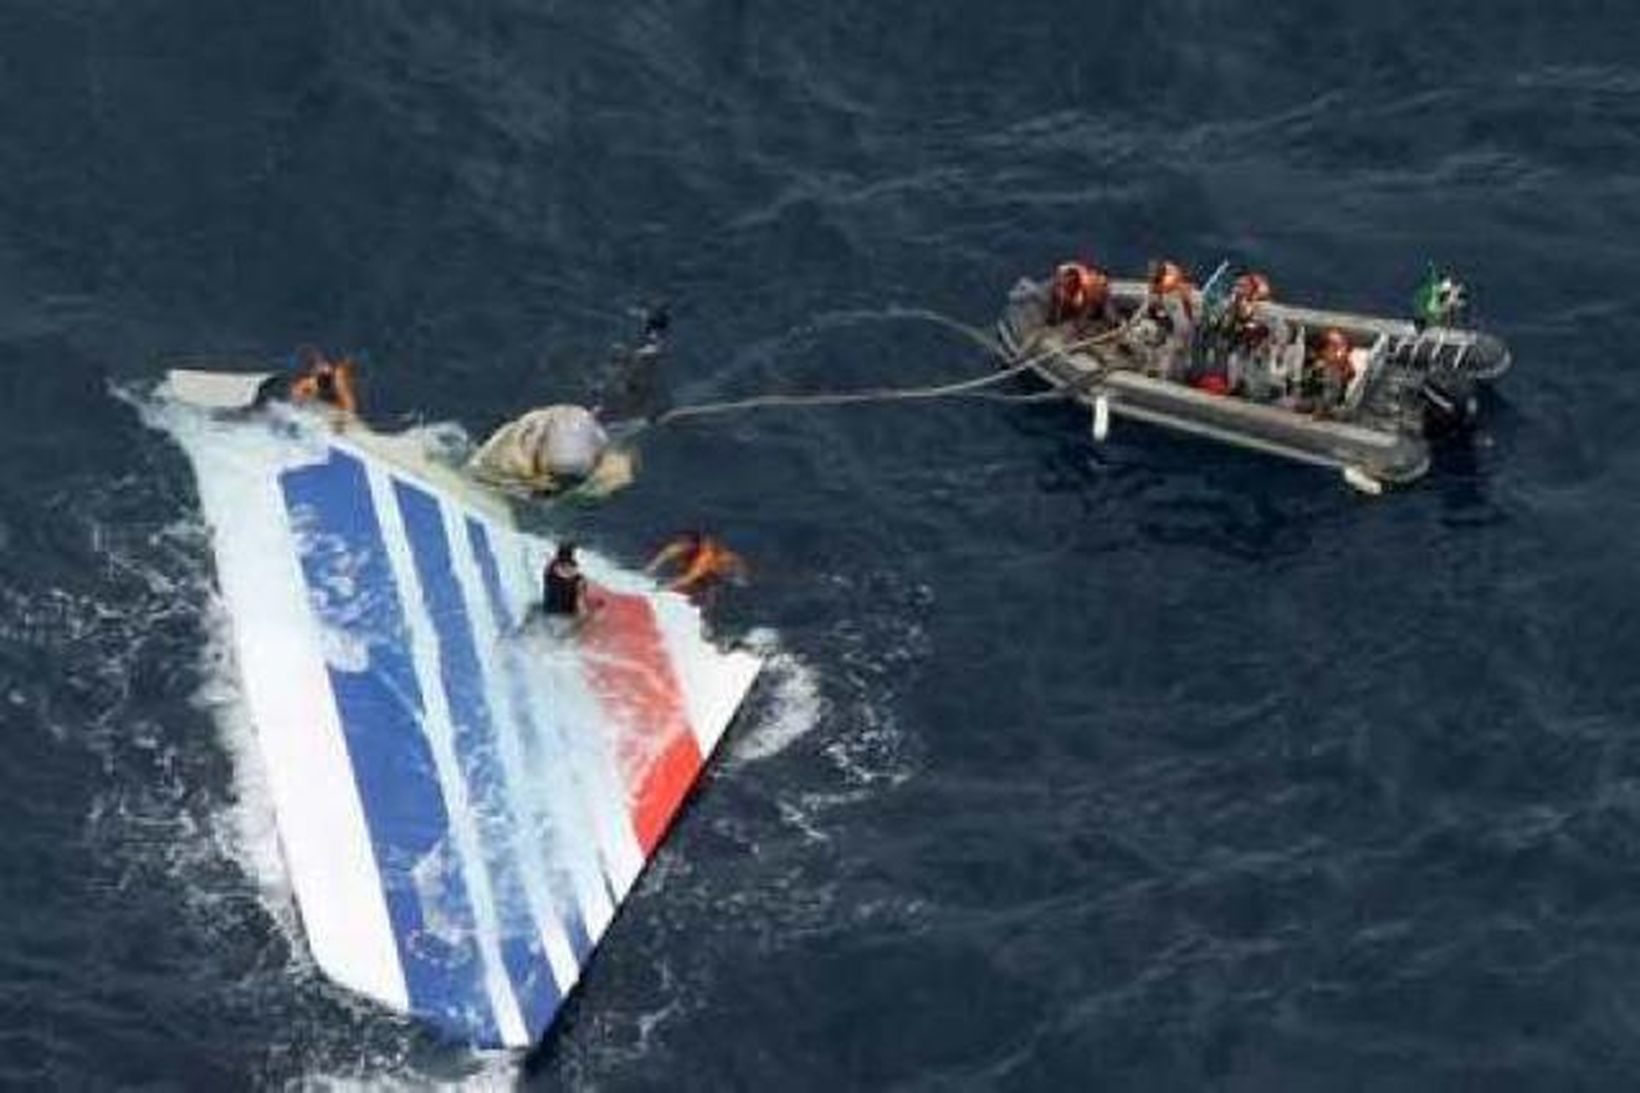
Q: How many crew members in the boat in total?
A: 4